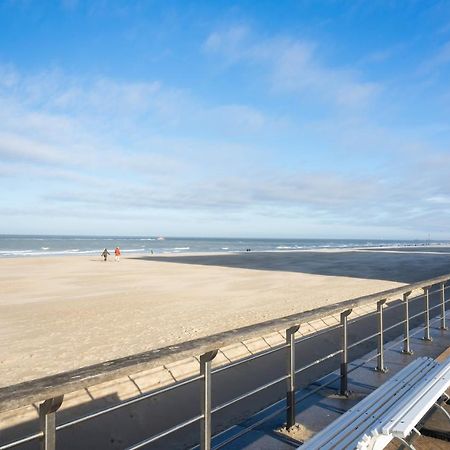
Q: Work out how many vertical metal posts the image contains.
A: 8